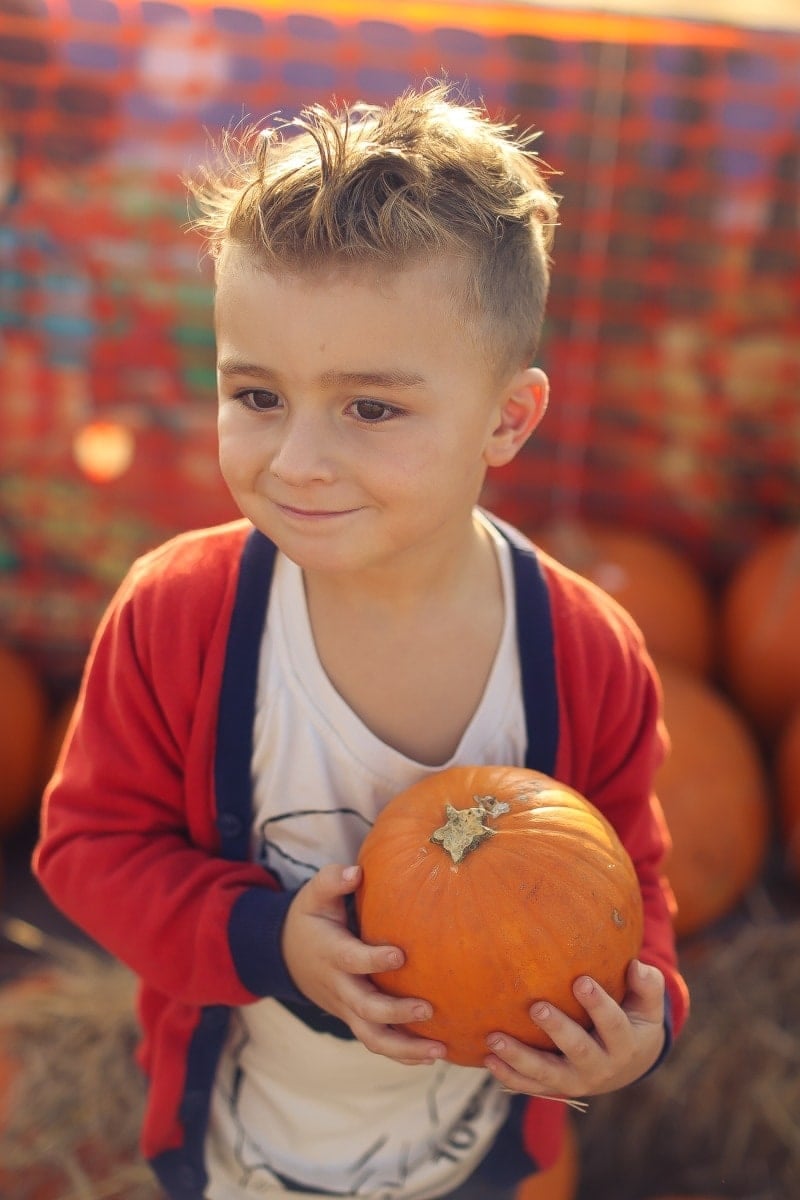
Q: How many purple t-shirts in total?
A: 0